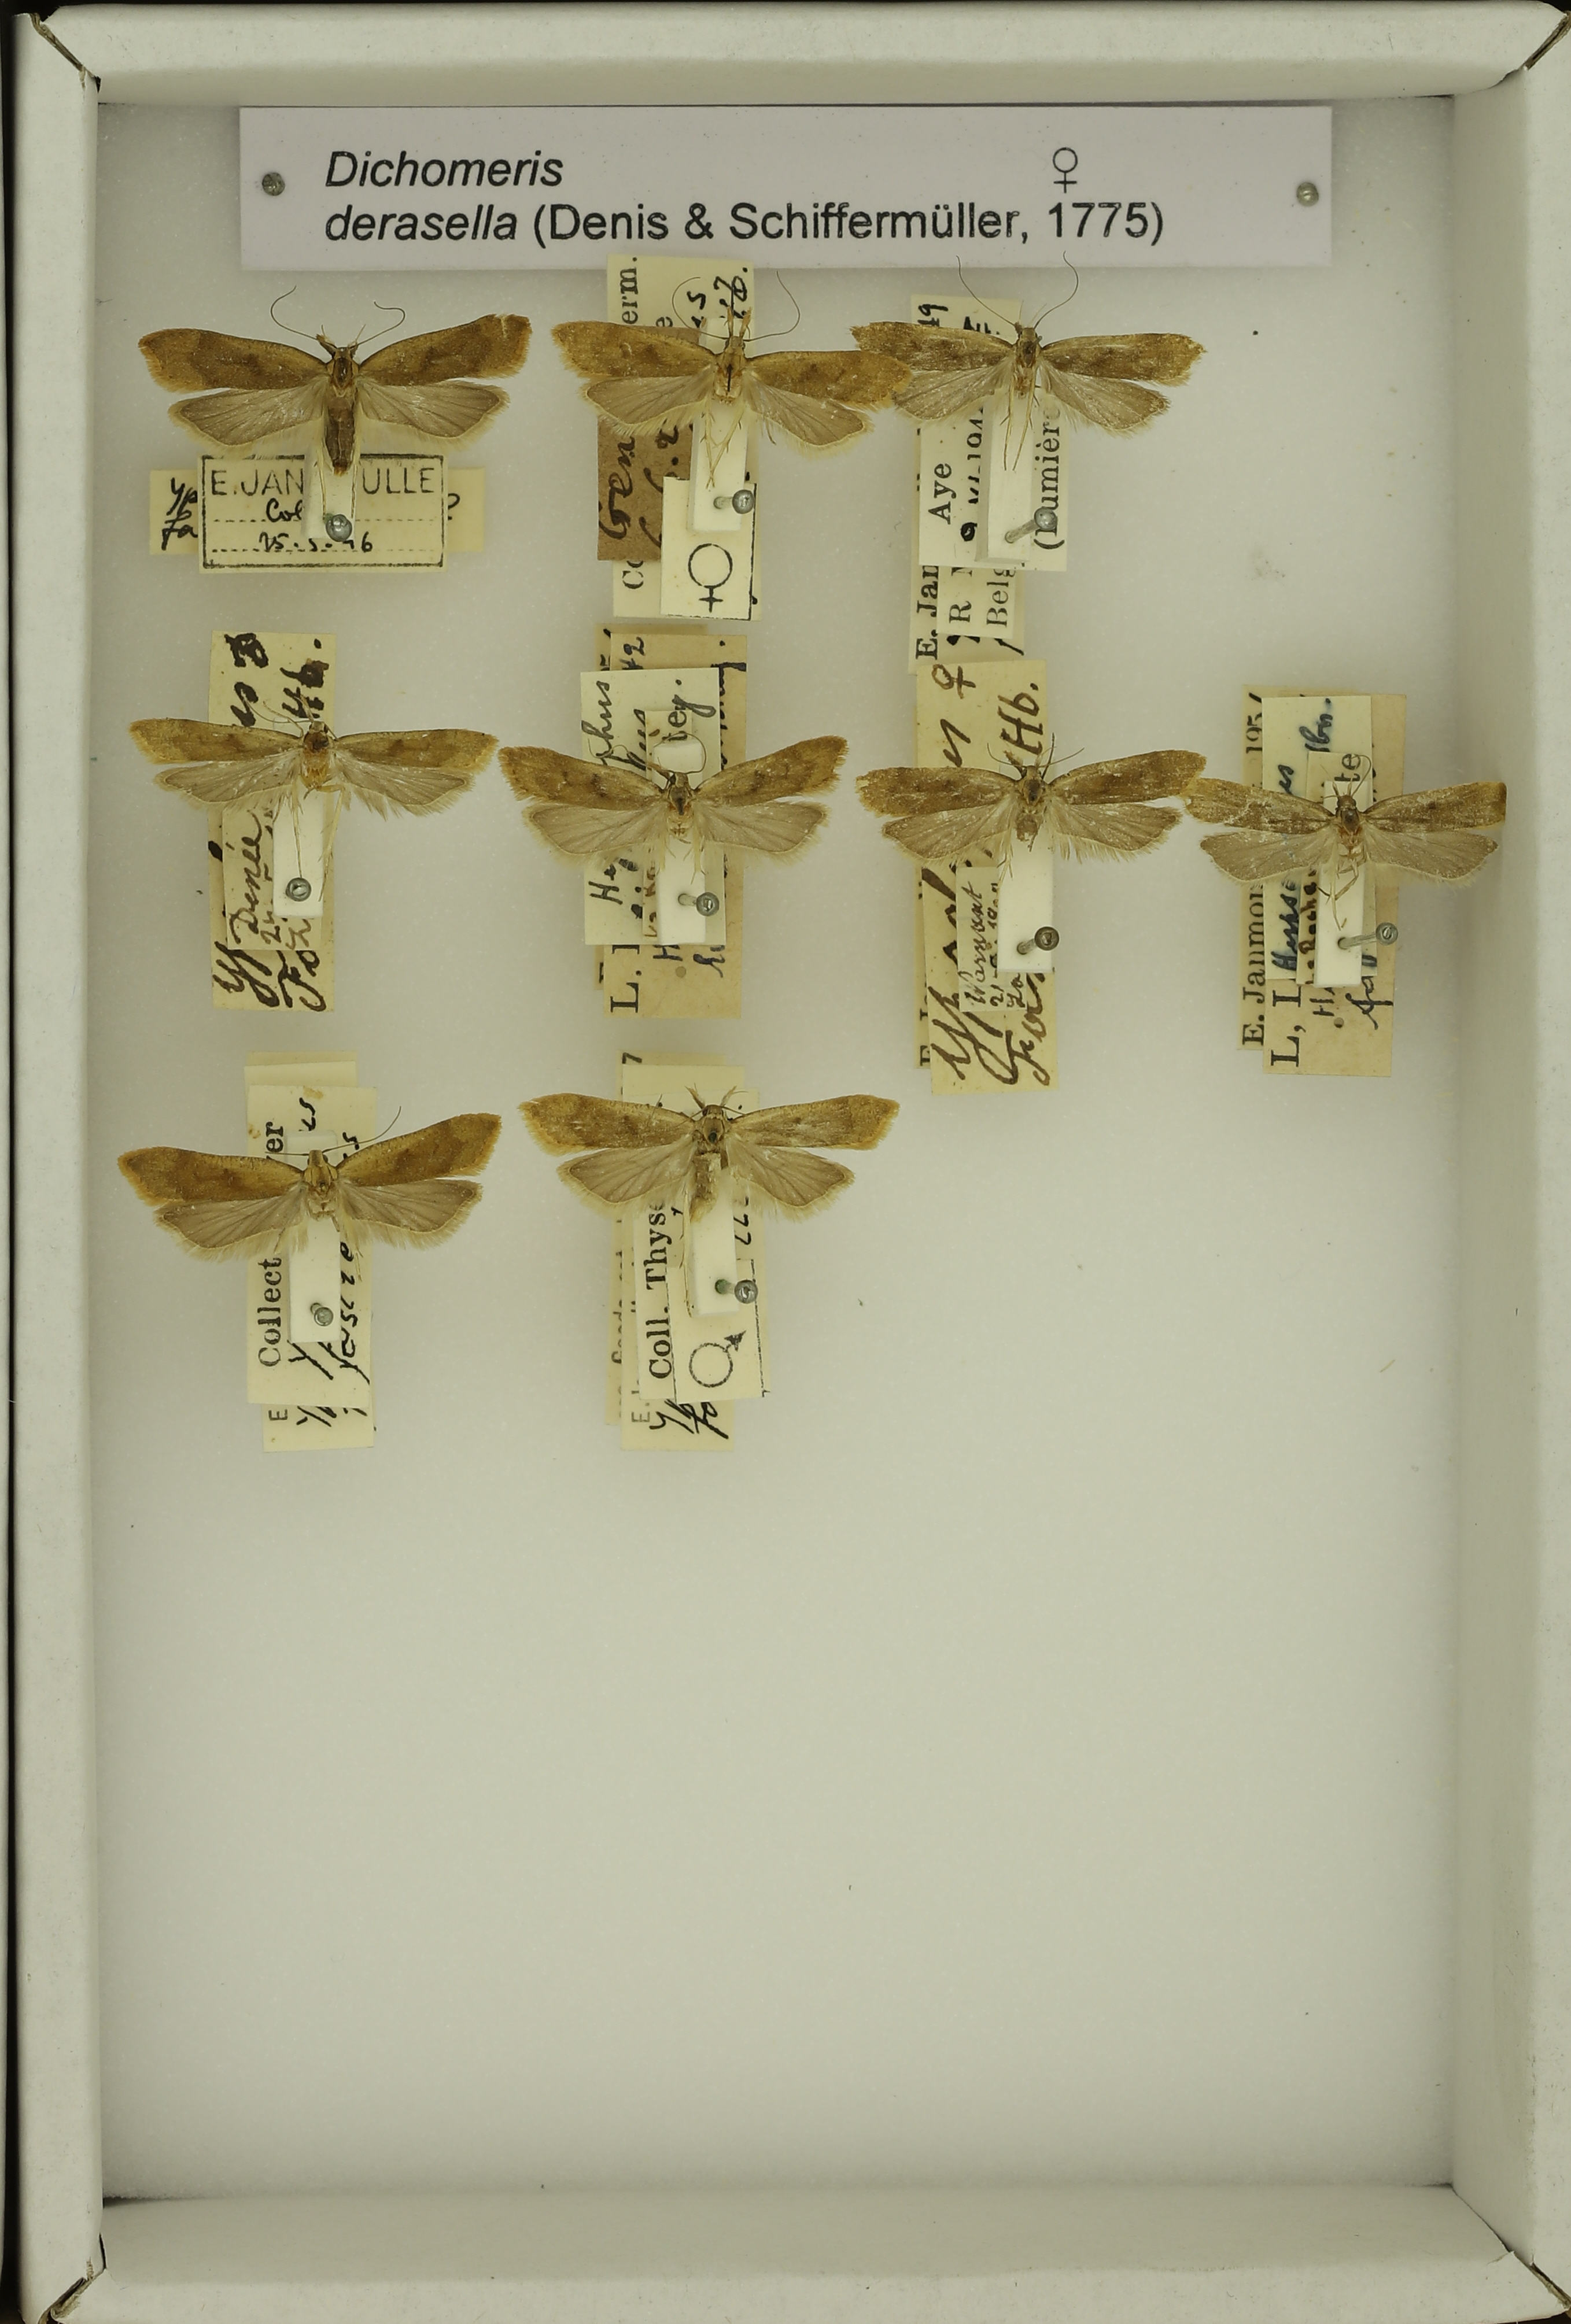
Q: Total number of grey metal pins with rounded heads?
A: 11